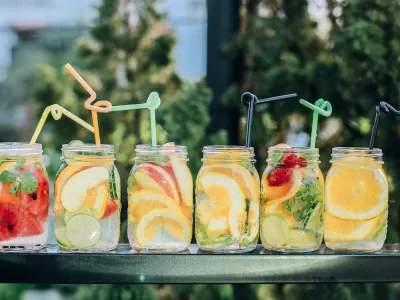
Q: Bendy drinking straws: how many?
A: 6